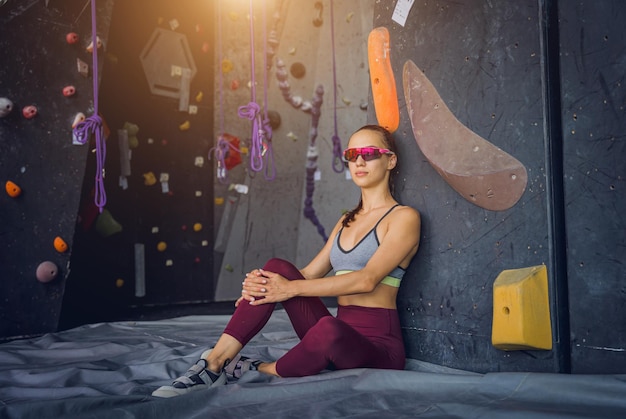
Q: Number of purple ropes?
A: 5